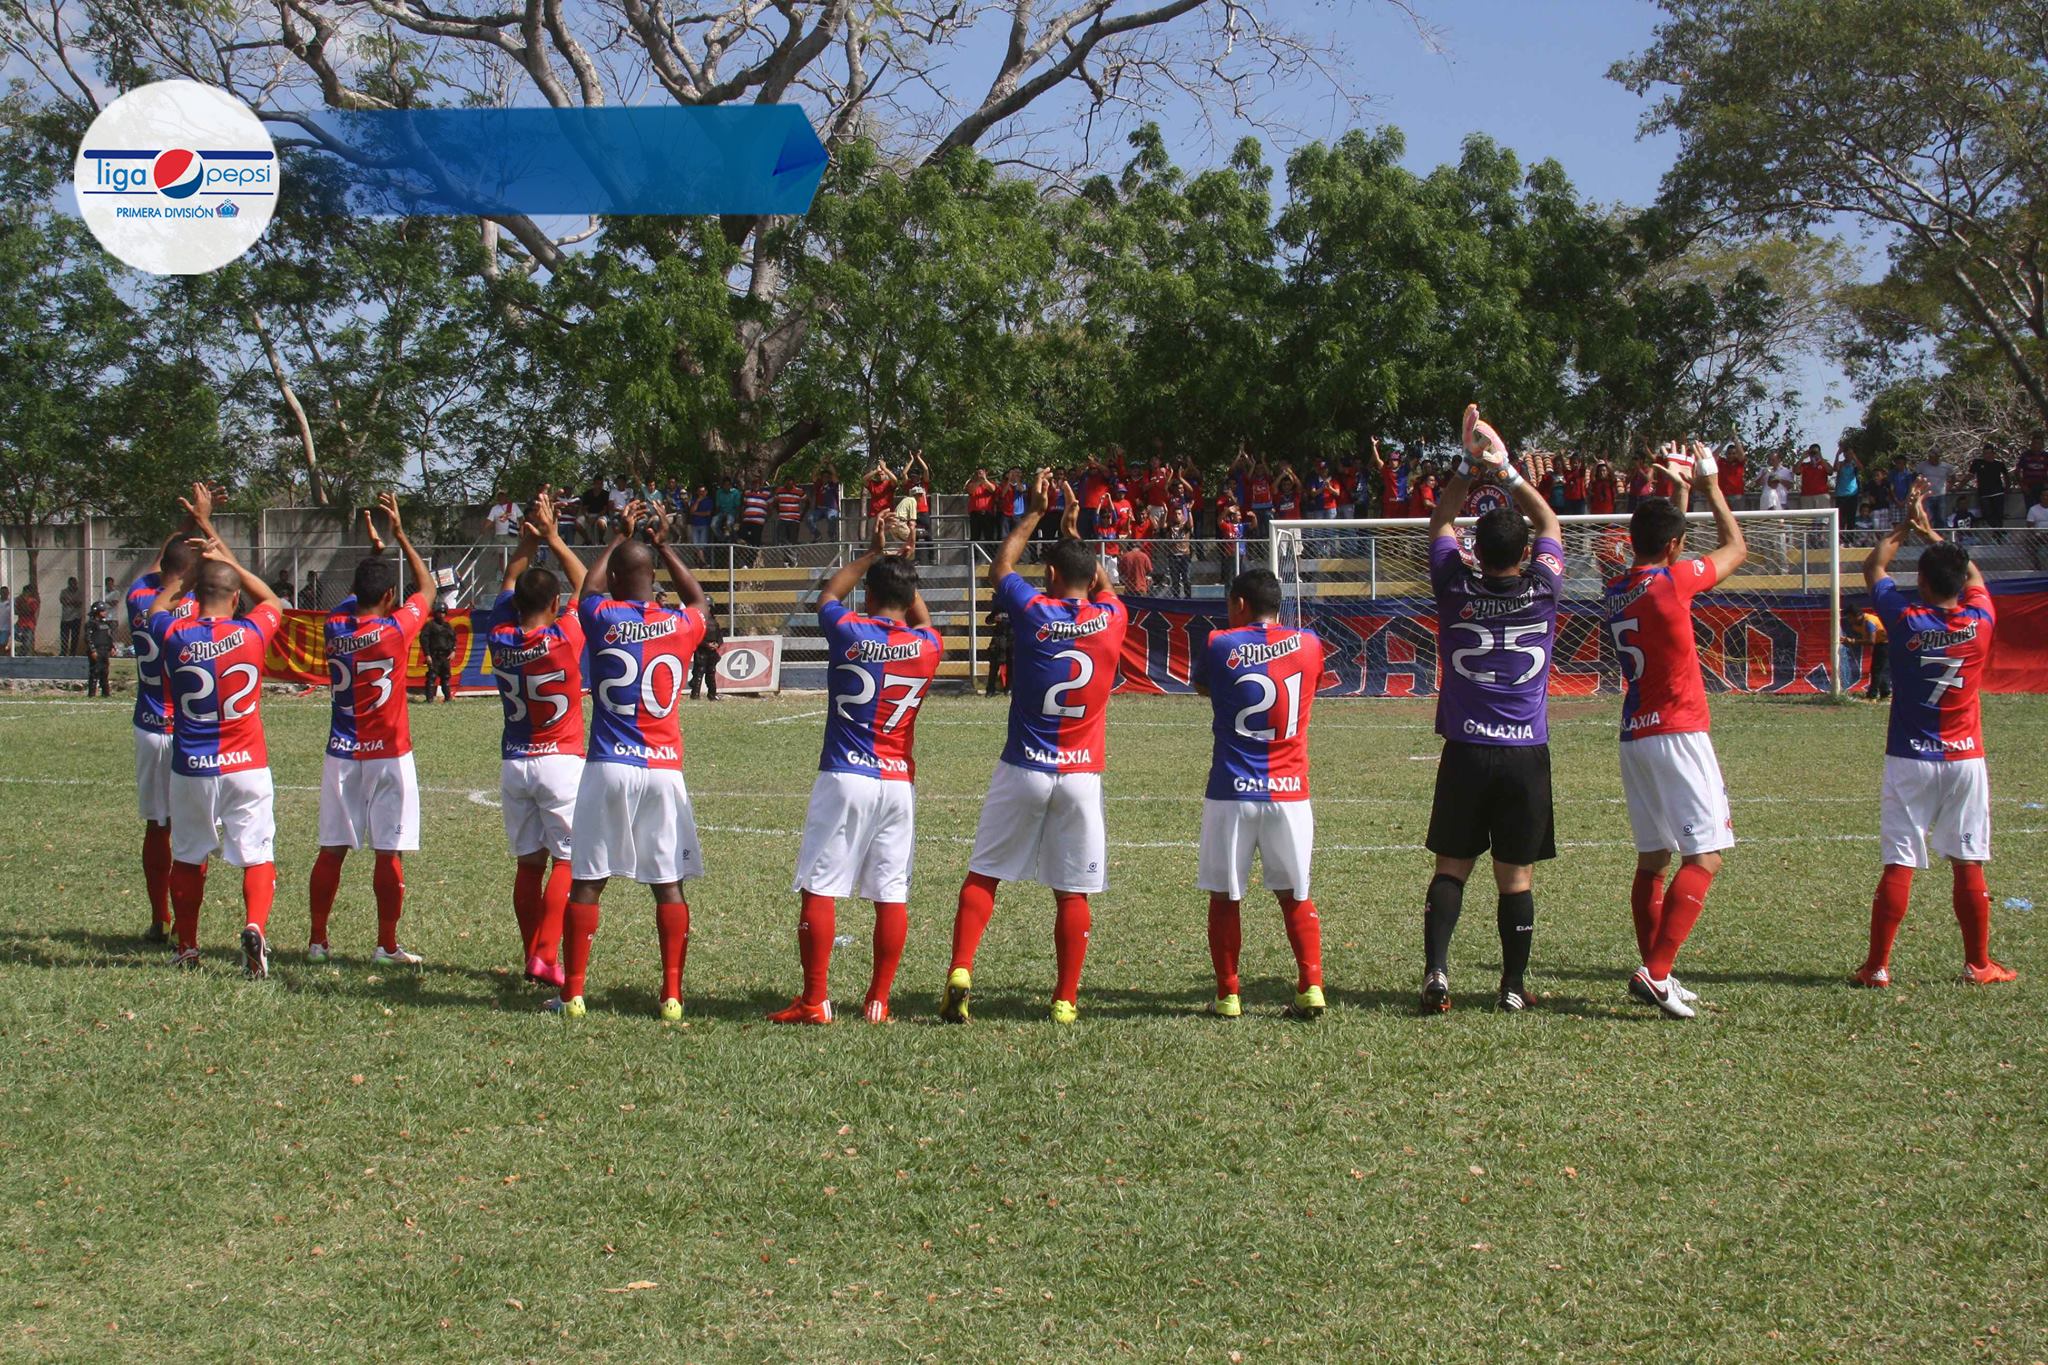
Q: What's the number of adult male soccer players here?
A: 11